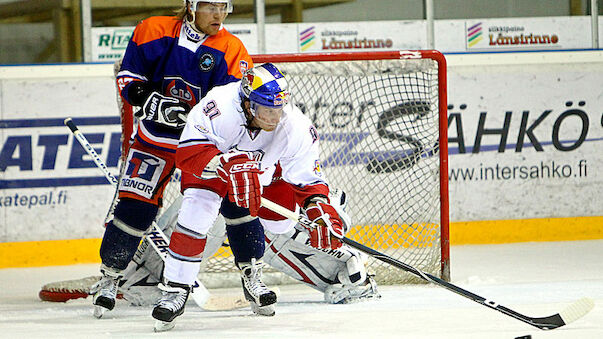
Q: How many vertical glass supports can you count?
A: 4